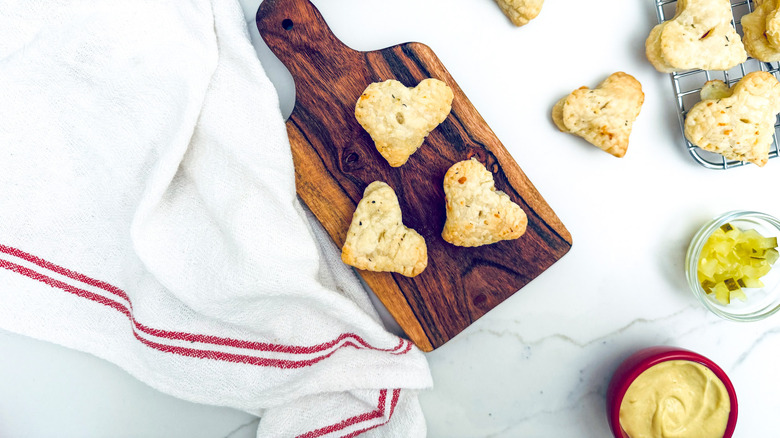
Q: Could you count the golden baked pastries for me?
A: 8